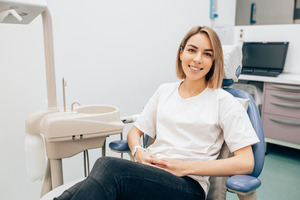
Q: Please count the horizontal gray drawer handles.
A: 4